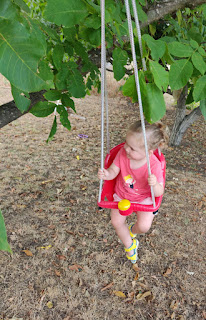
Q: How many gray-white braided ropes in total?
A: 4